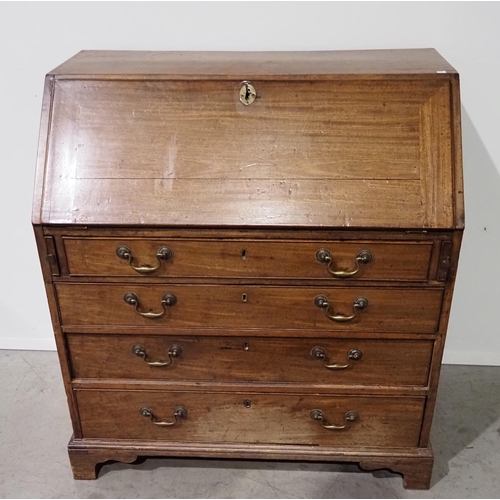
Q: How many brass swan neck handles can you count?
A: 8